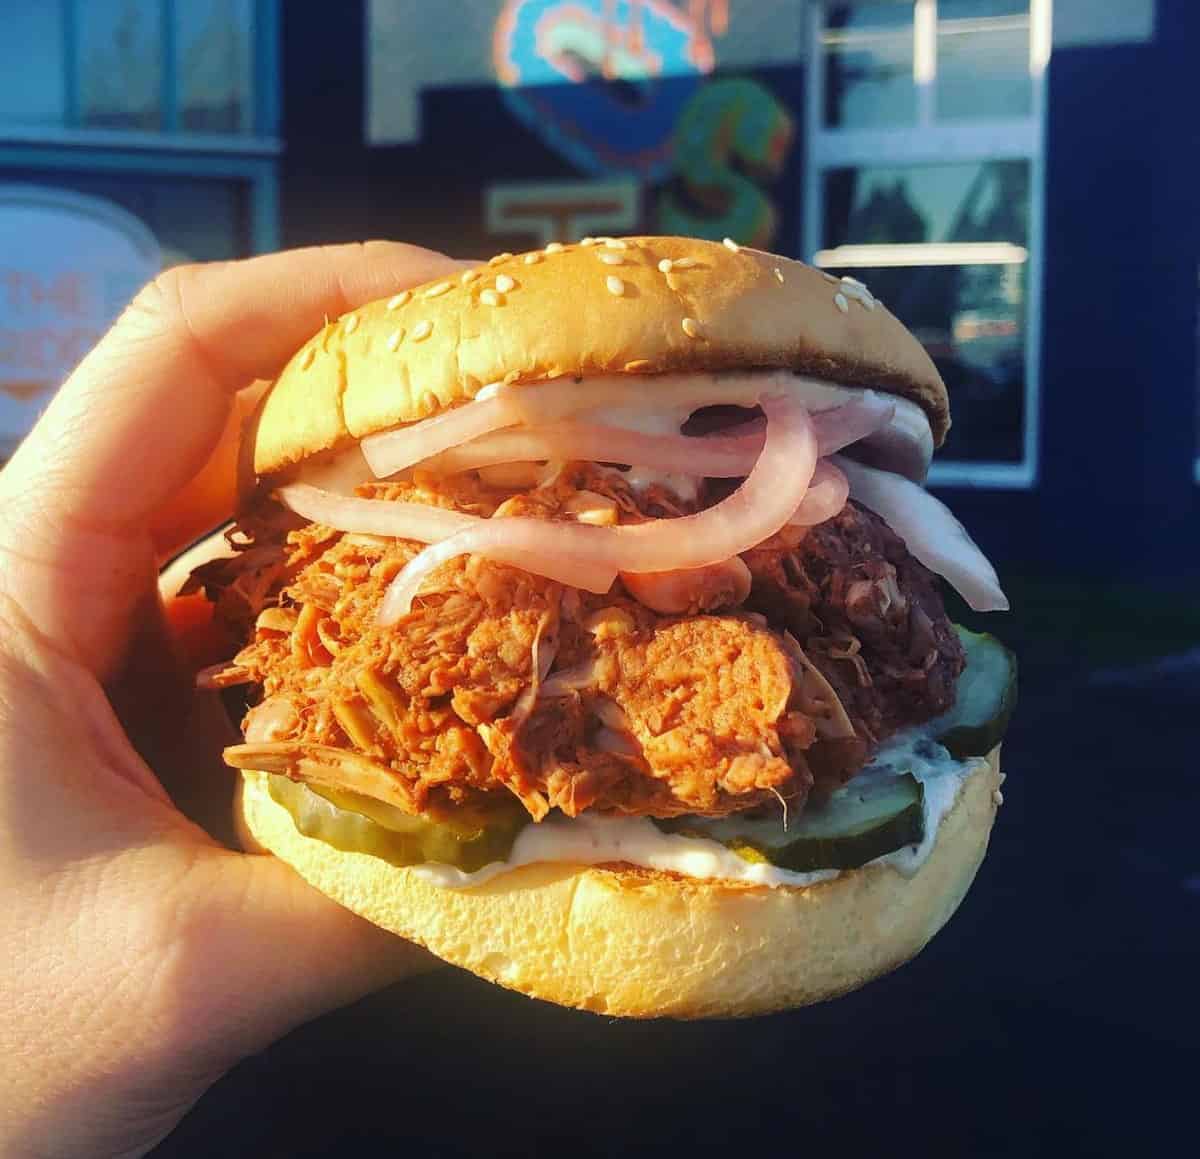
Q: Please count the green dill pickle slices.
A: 3